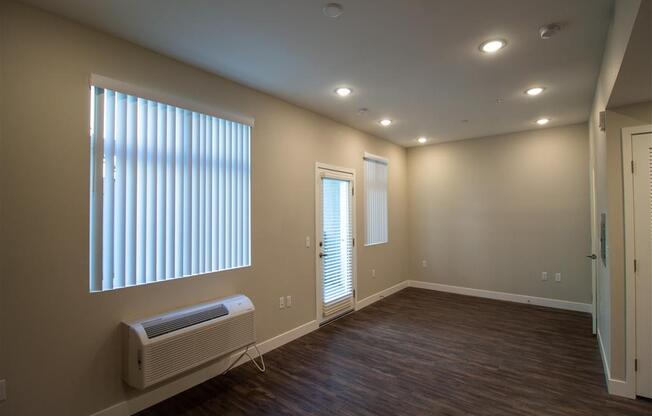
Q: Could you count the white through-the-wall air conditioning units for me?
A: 1